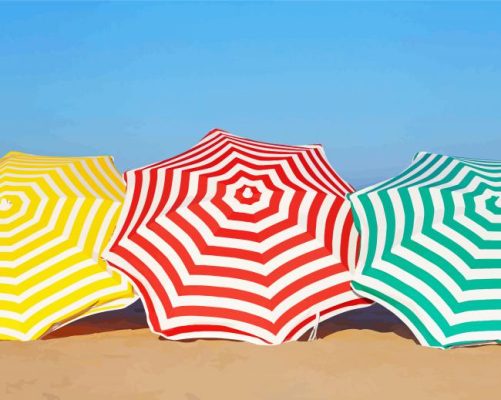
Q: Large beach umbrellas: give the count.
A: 3